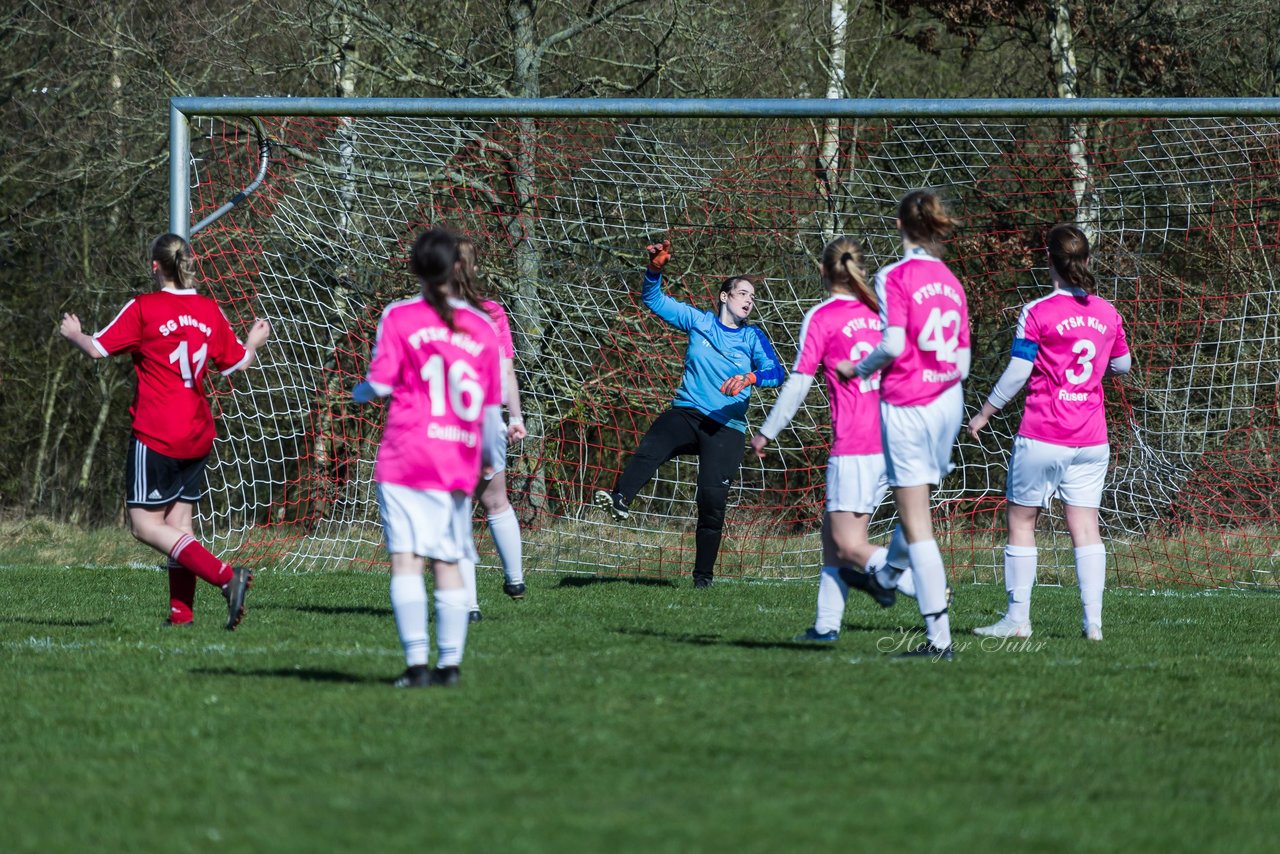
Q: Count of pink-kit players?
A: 5